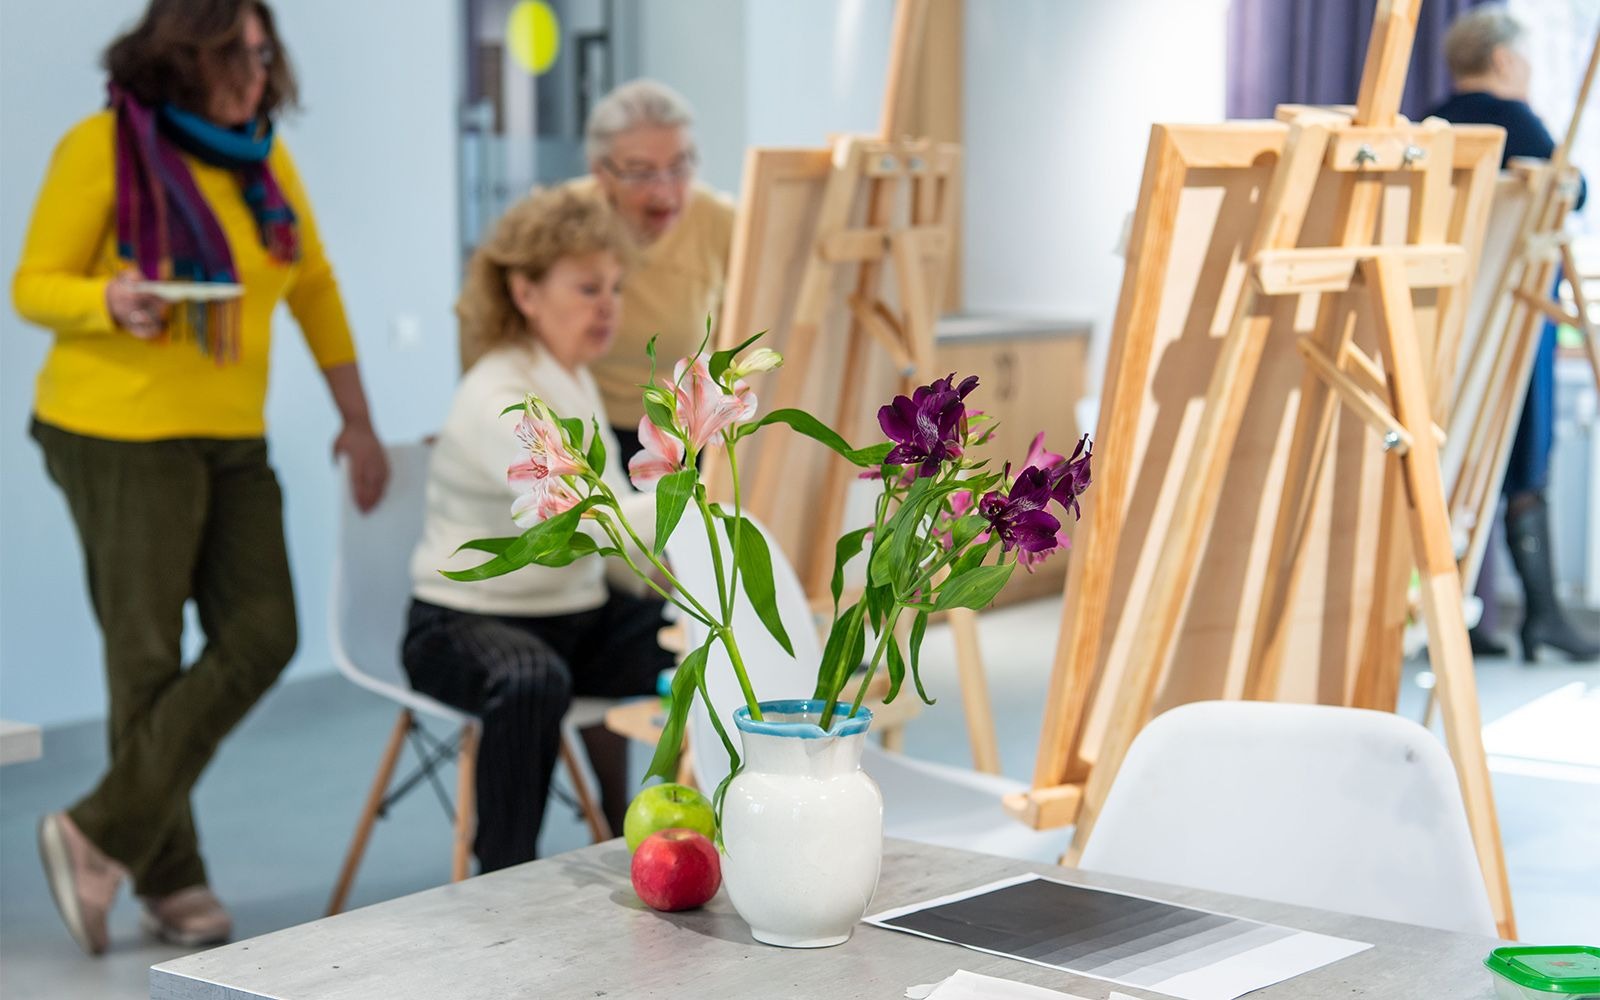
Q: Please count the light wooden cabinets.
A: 1